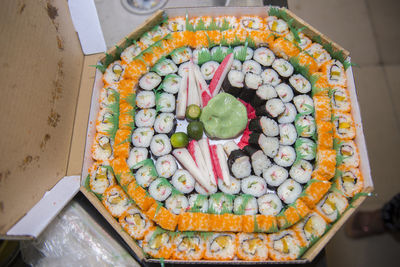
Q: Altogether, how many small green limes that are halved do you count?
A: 1